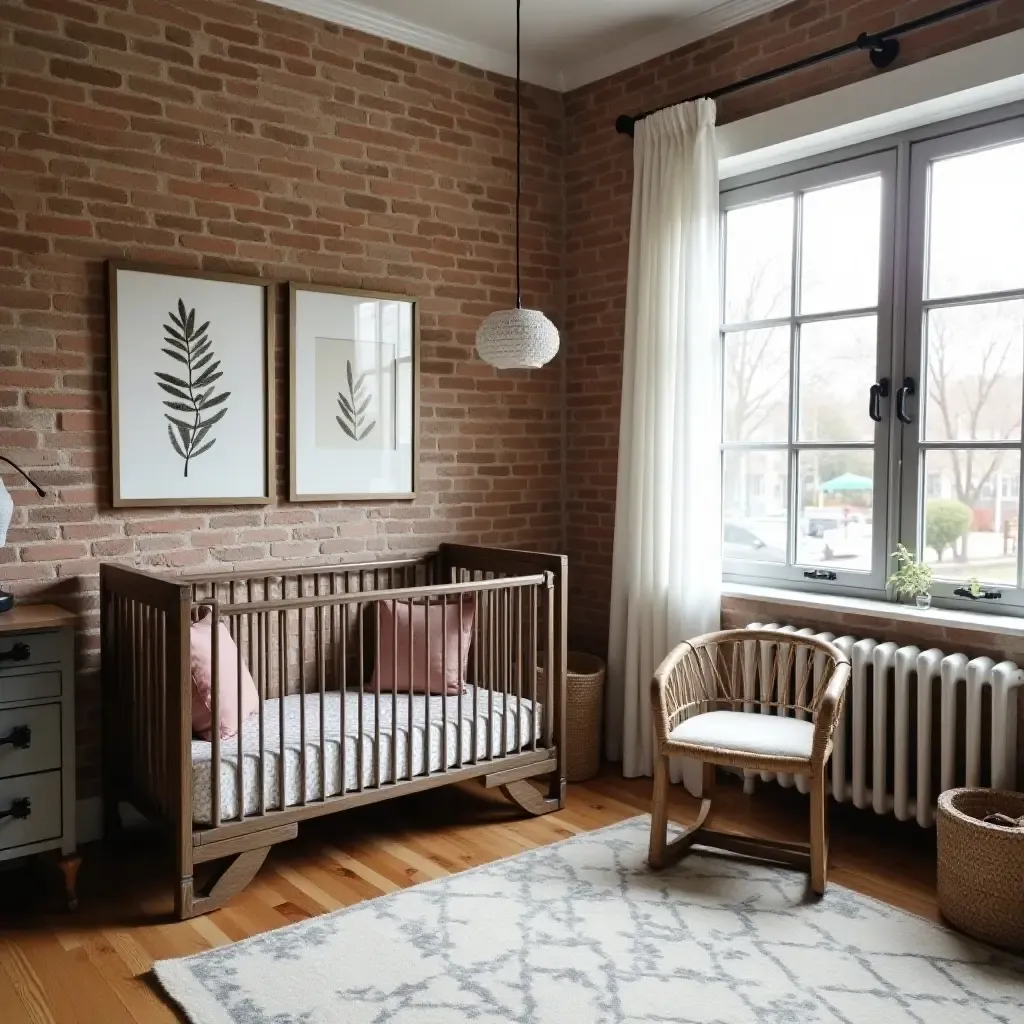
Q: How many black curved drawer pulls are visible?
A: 3